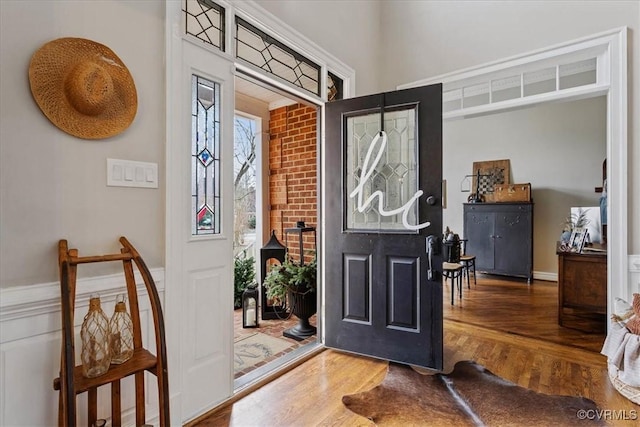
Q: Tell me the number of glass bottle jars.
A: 2